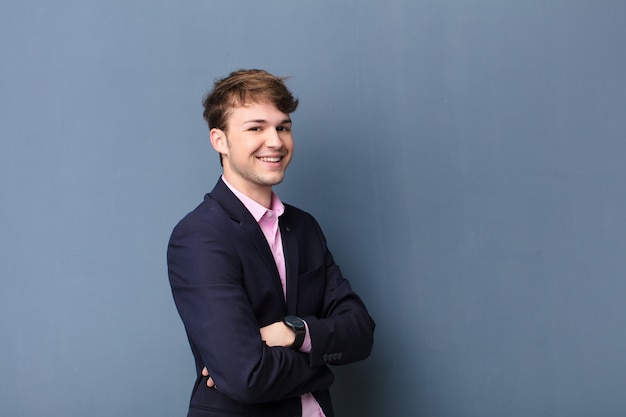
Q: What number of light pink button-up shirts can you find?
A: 1